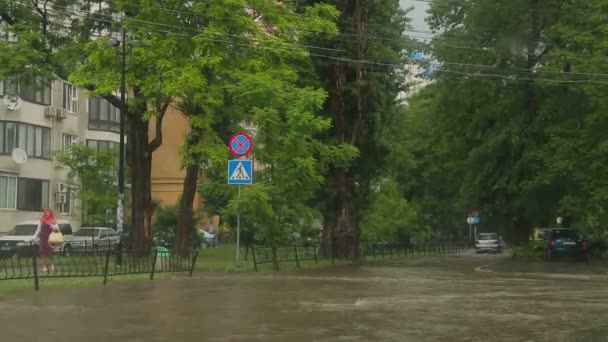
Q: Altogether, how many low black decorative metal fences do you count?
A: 2